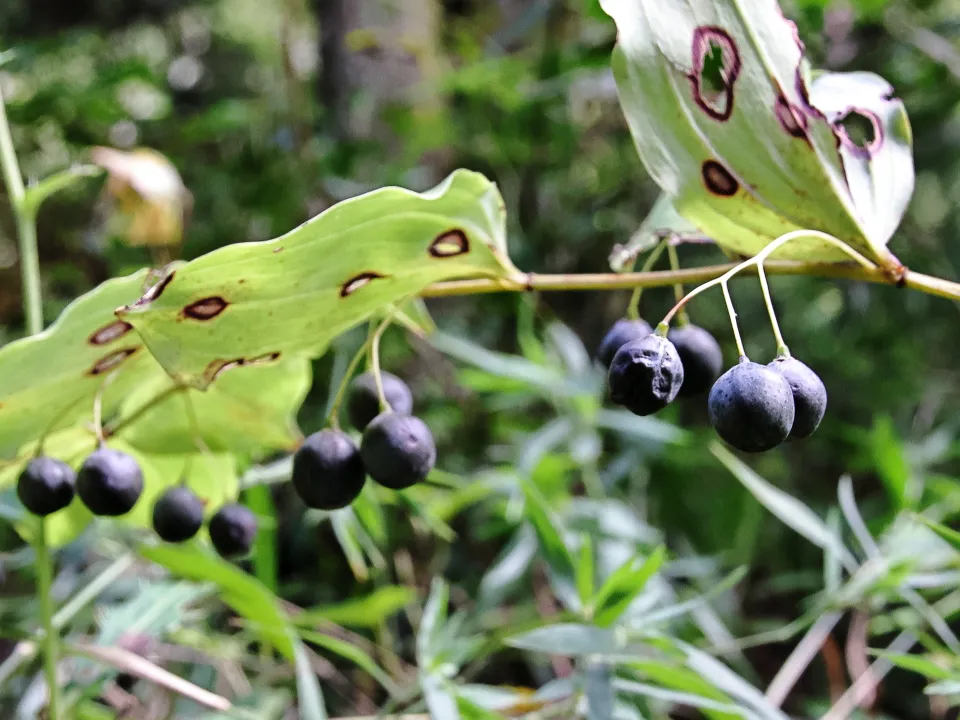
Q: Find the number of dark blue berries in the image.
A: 12